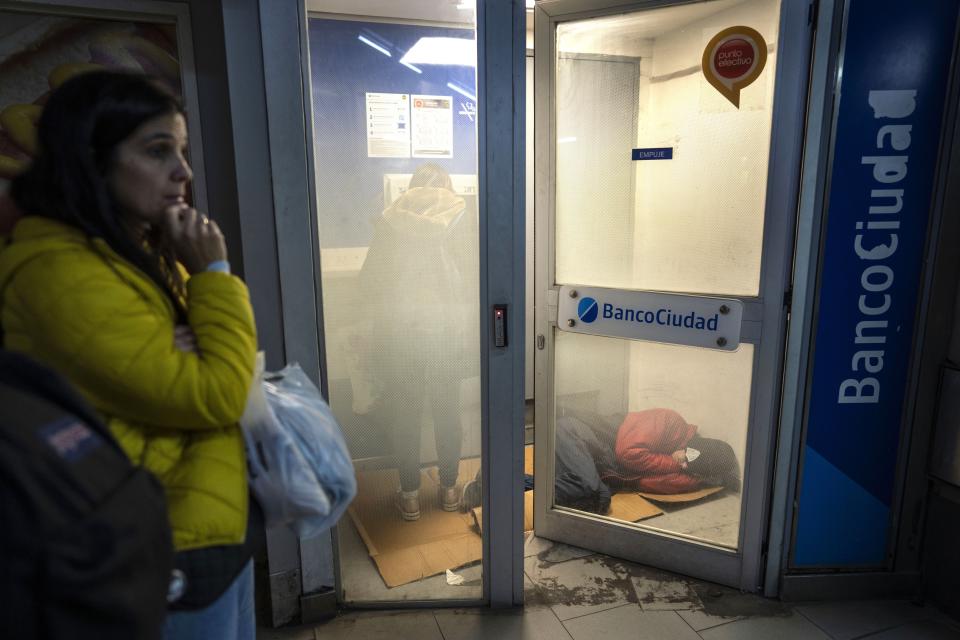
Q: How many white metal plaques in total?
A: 1